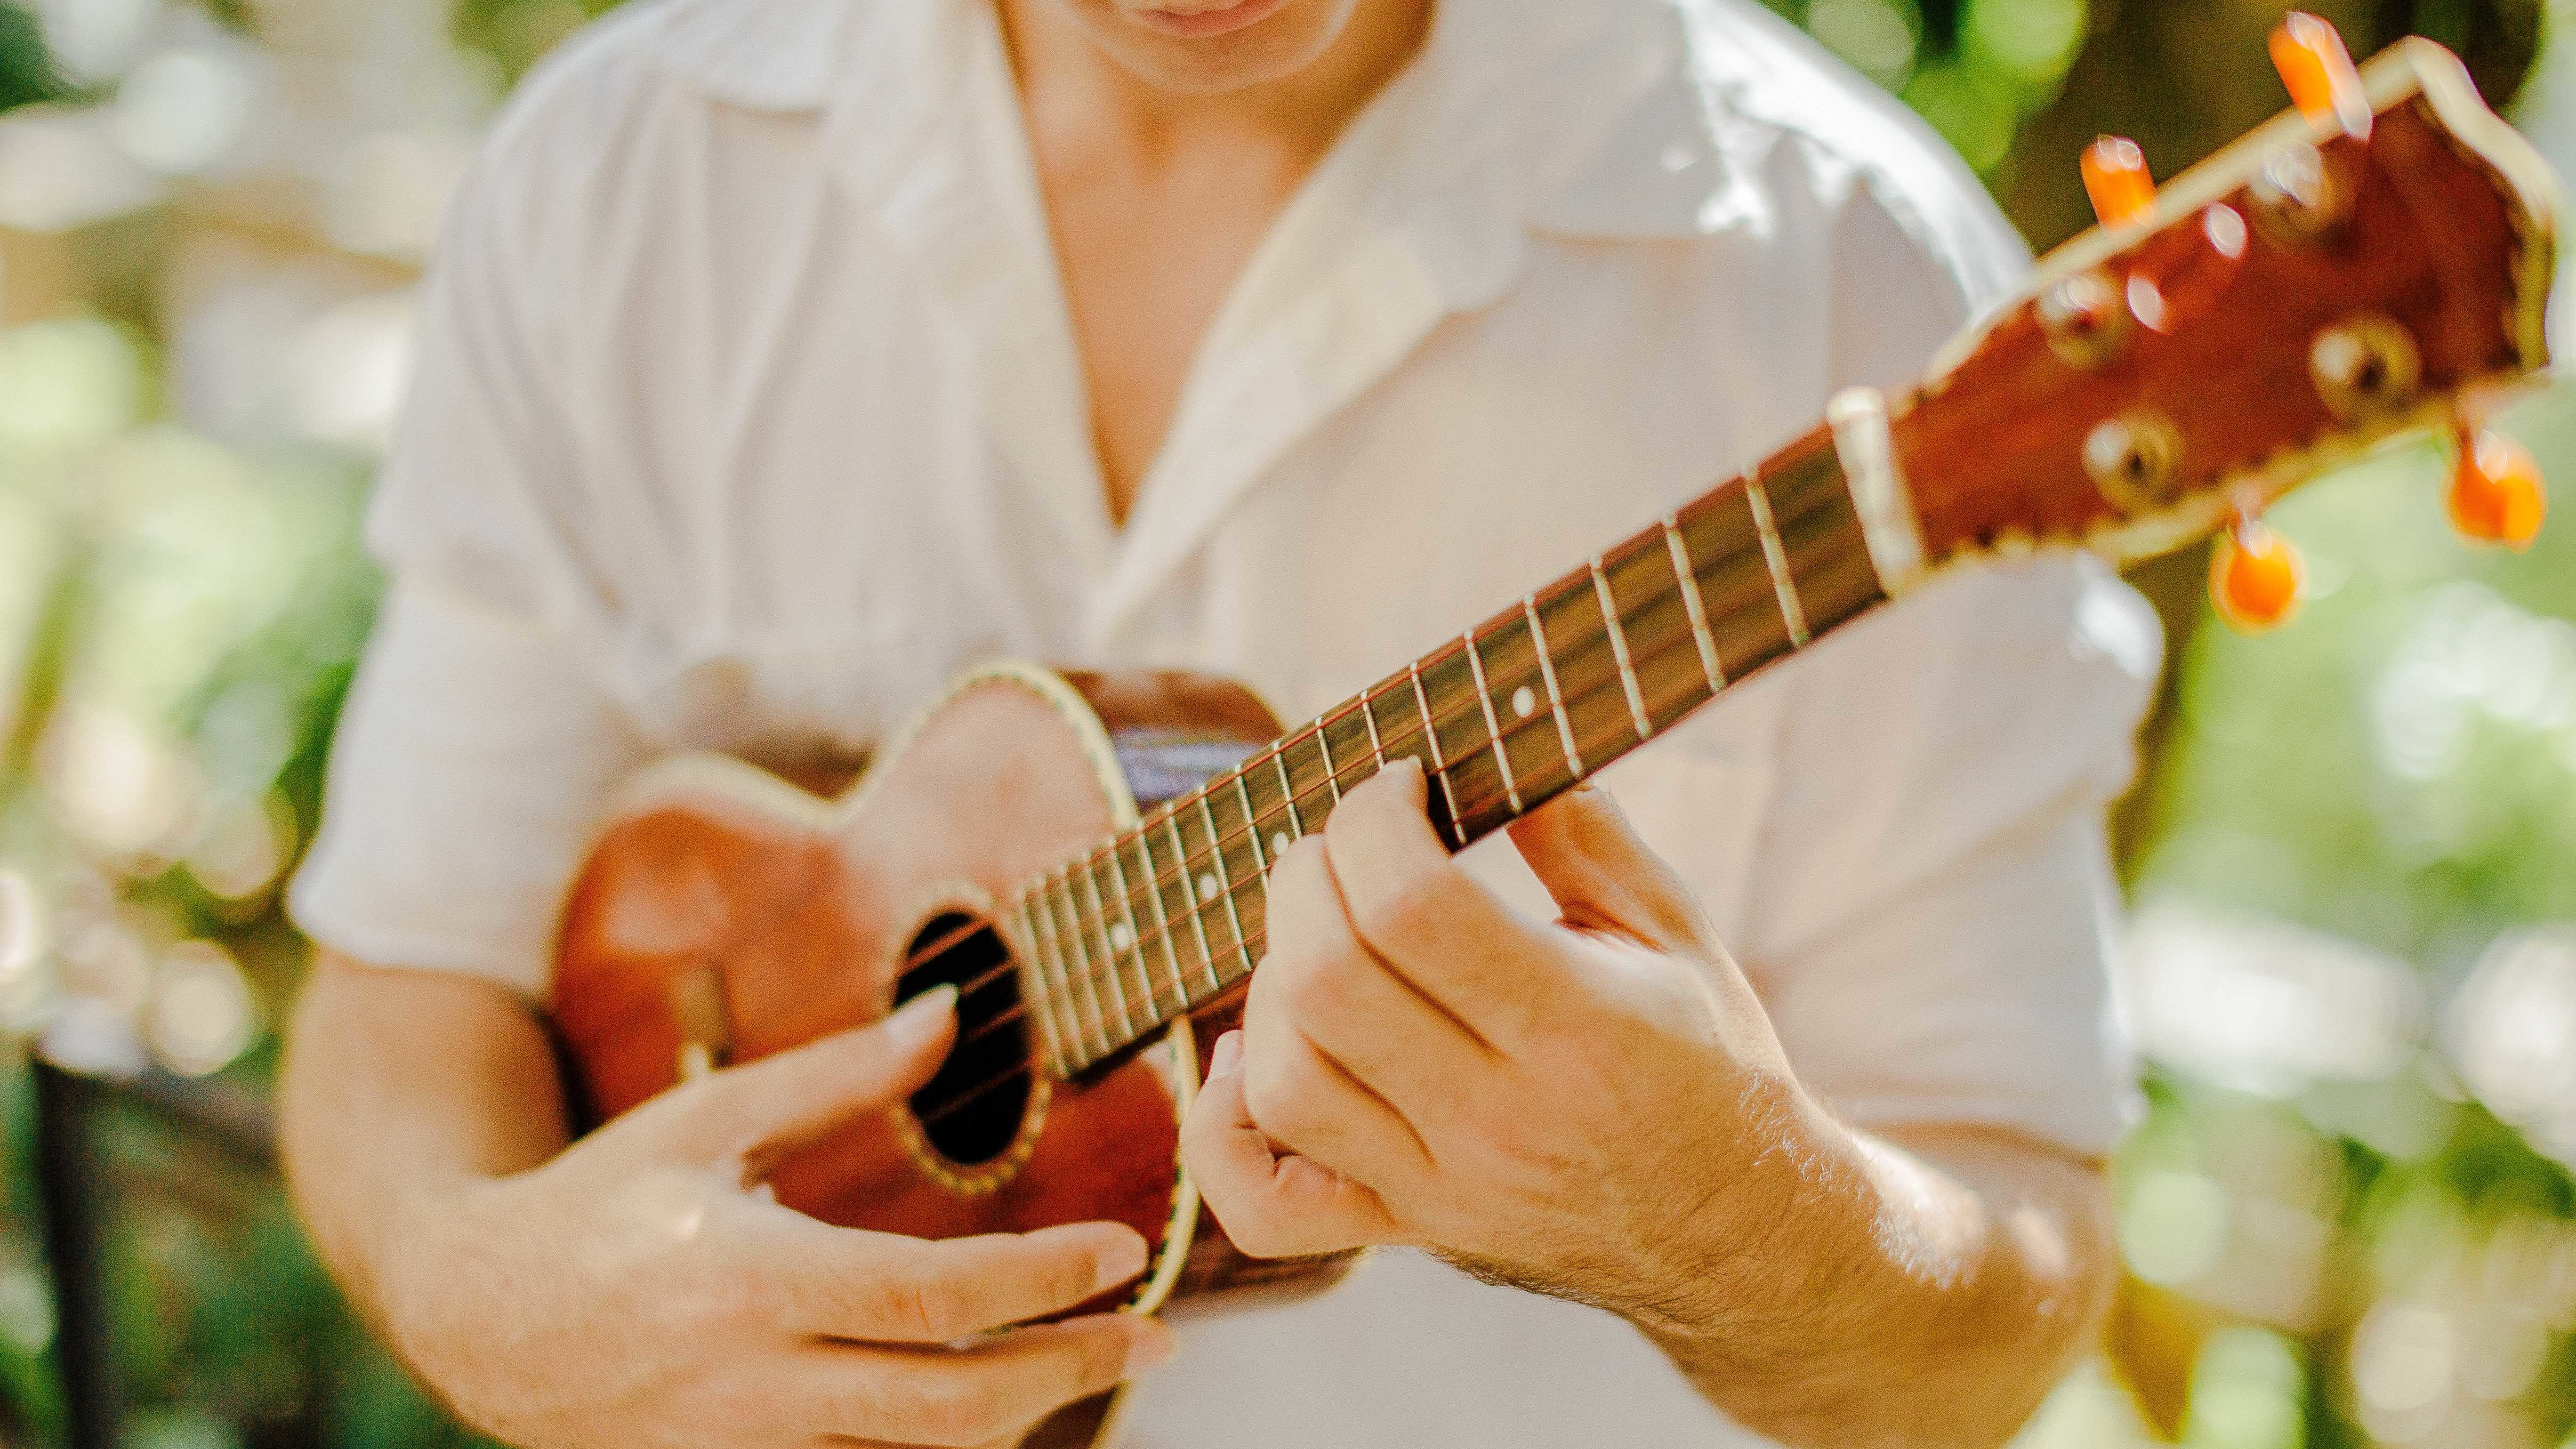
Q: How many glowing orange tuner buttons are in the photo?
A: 4